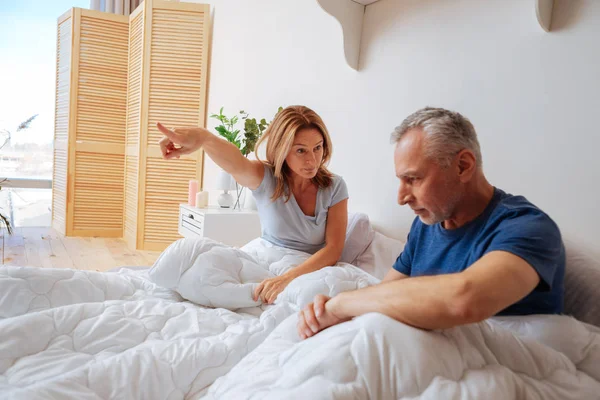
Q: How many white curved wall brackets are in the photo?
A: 2